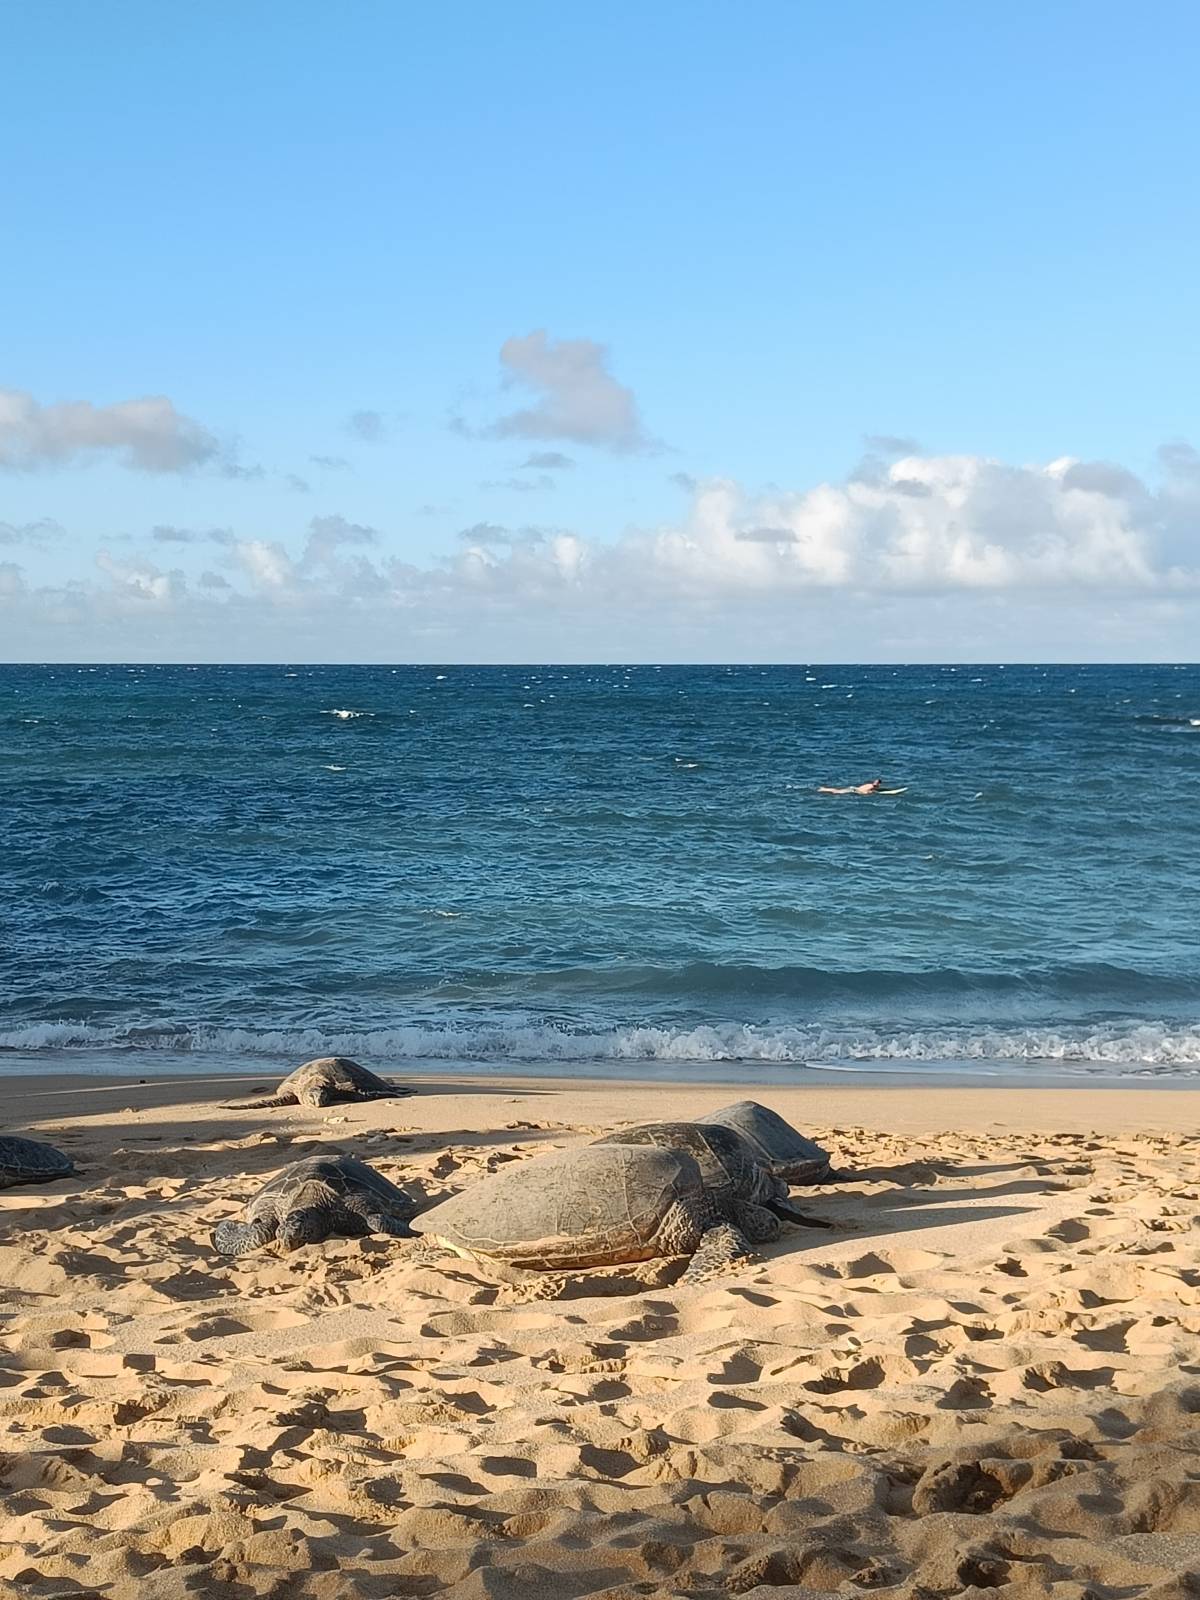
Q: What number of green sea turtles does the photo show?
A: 6